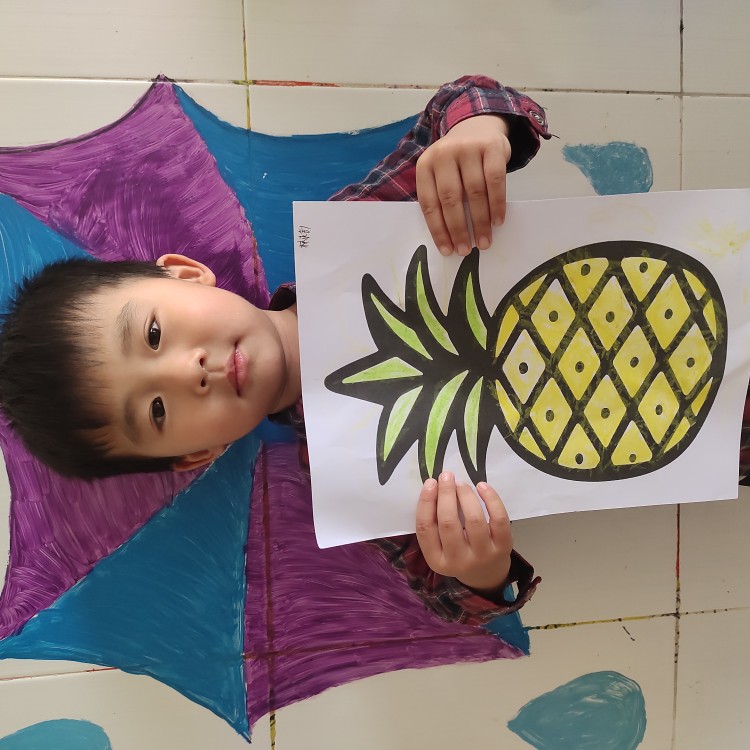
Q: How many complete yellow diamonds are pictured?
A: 10